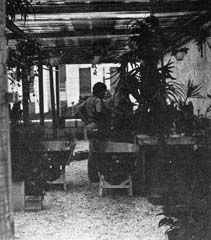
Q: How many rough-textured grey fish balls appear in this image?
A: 0